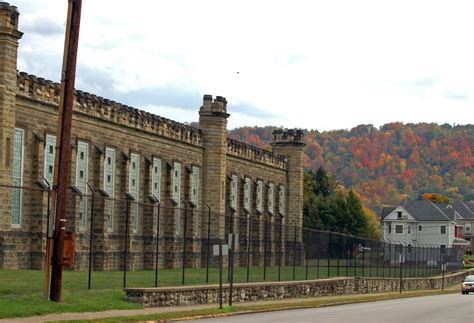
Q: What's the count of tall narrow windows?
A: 13